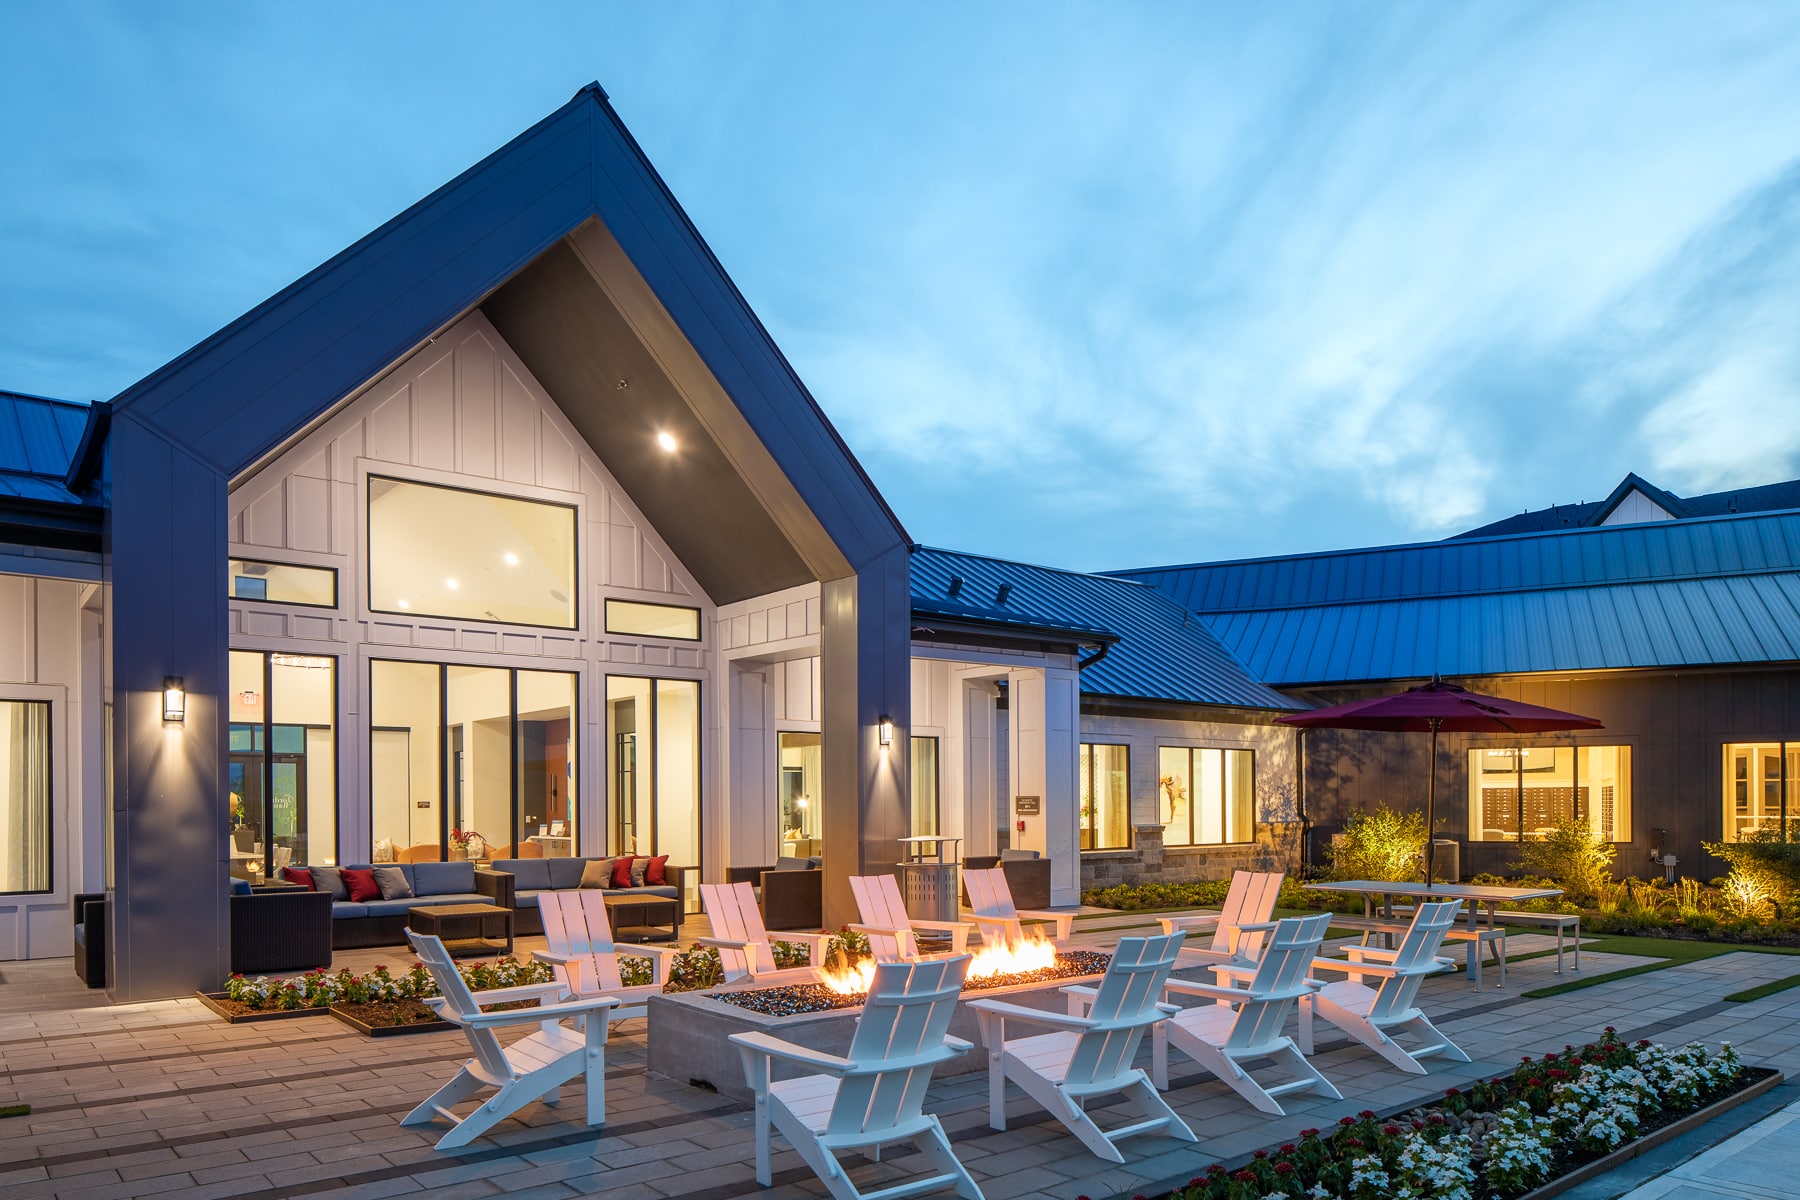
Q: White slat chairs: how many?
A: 10